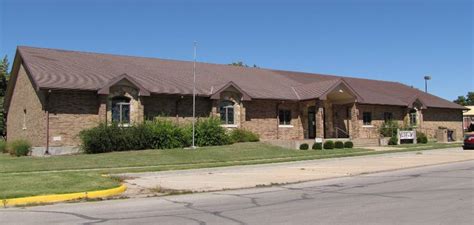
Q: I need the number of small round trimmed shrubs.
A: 5